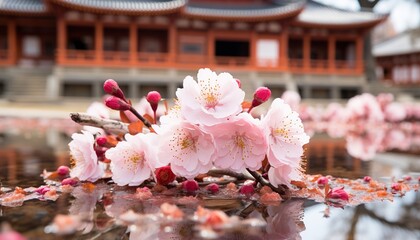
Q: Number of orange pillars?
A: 11